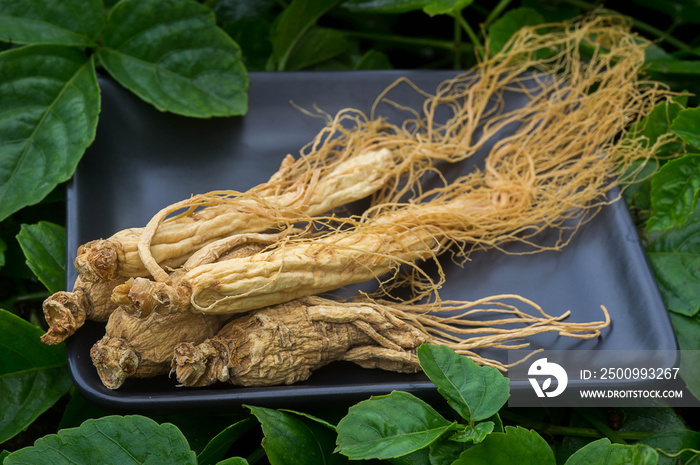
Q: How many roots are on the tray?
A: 5